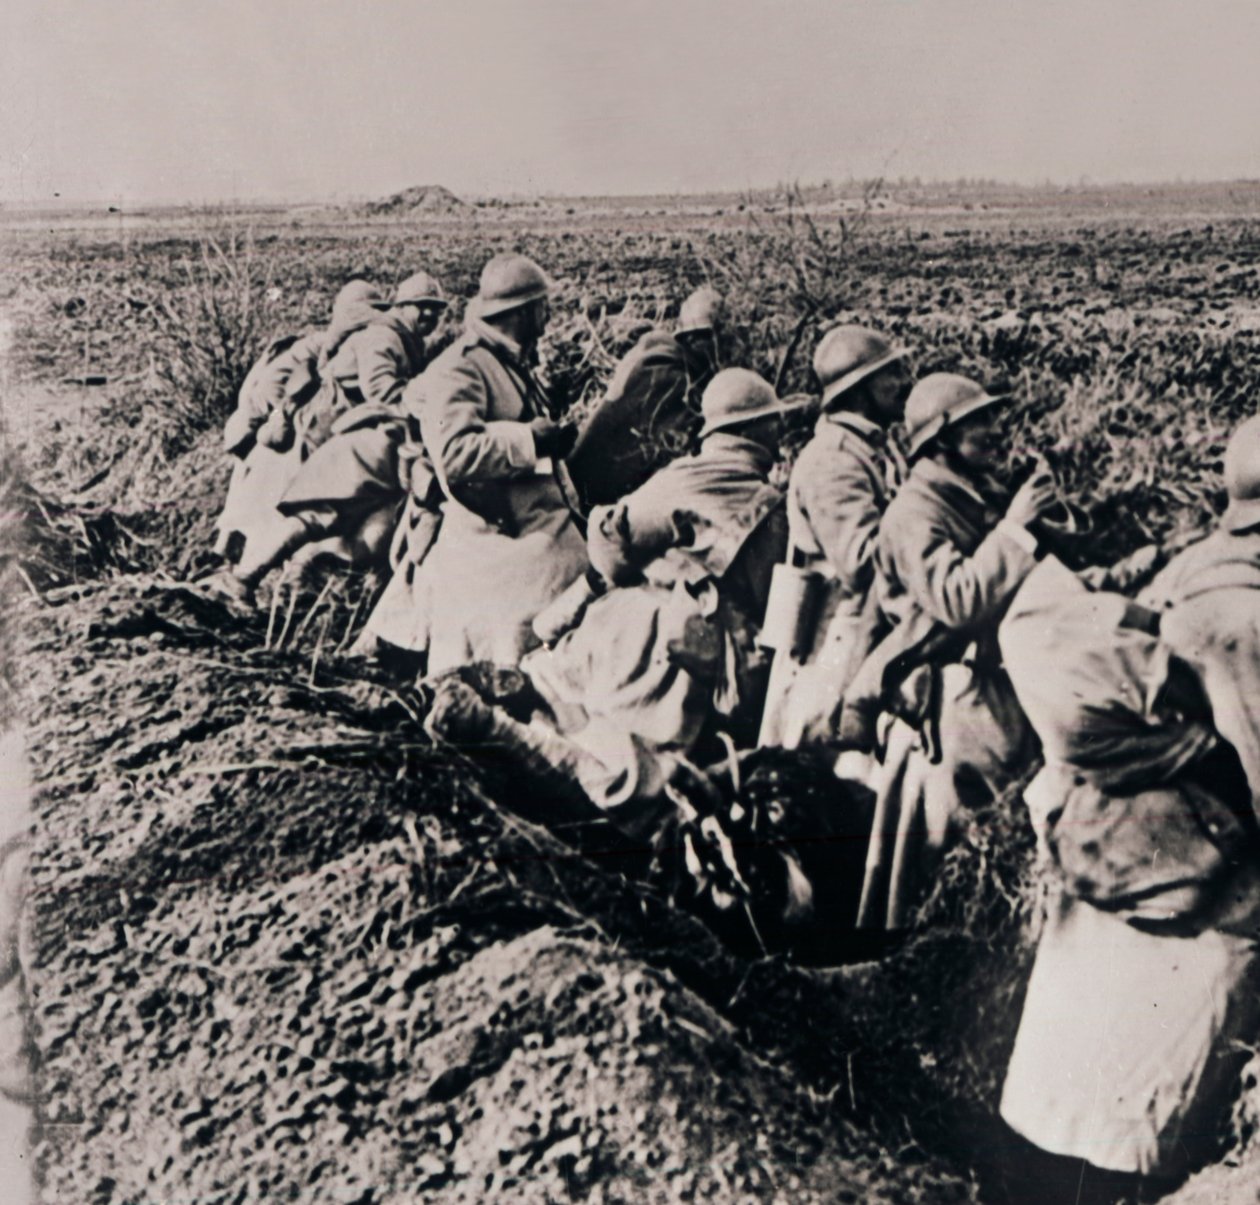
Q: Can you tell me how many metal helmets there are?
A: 8